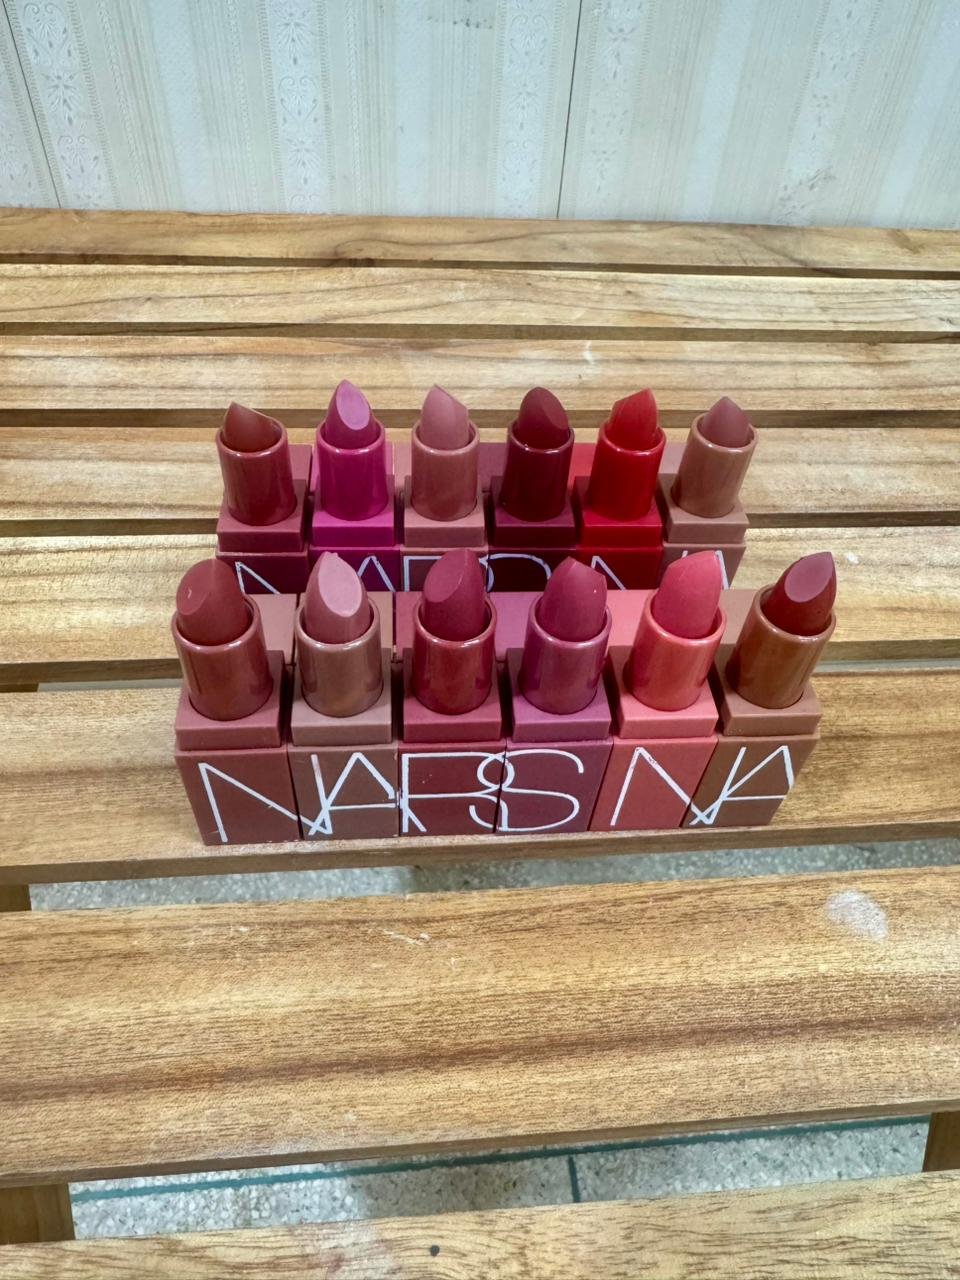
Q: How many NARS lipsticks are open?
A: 12